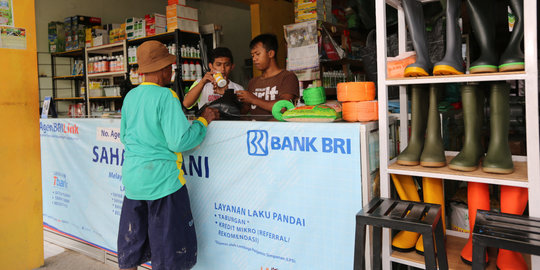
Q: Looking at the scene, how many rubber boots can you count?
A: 12